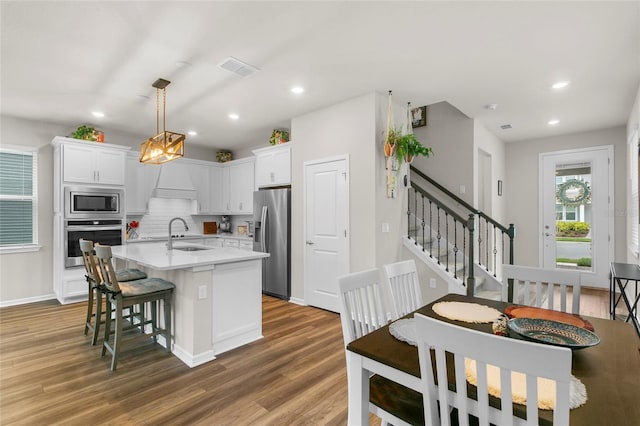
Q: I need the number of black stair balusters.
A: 12